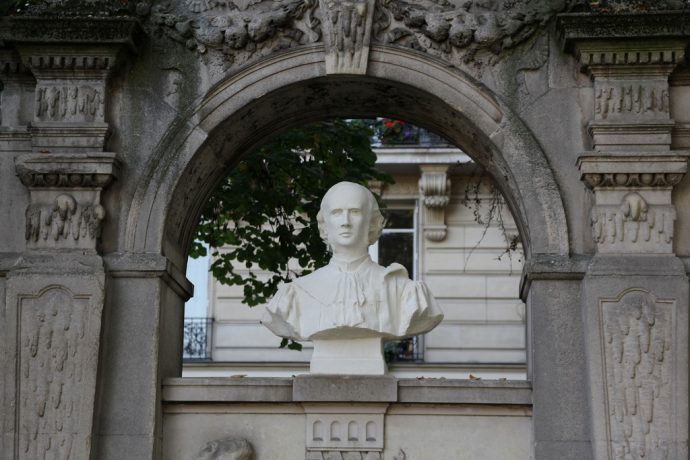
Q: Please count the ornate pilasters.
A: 2